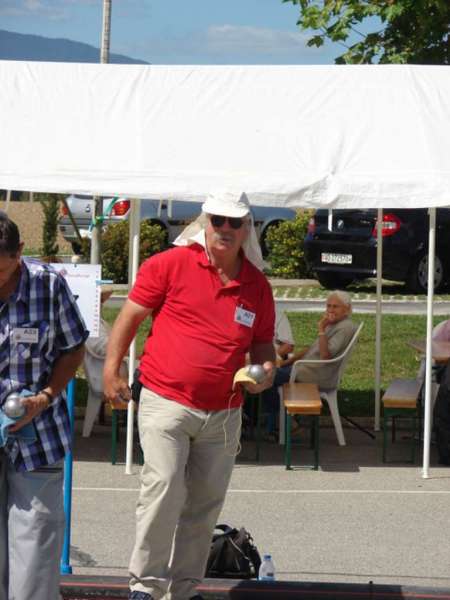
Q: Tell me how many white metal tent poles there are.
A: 3